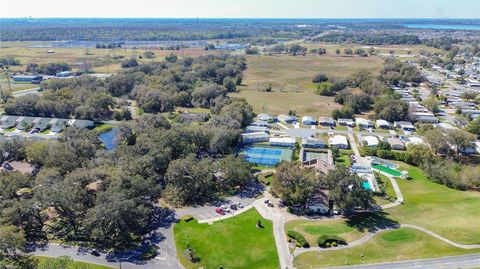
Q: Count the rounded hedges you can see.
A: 2